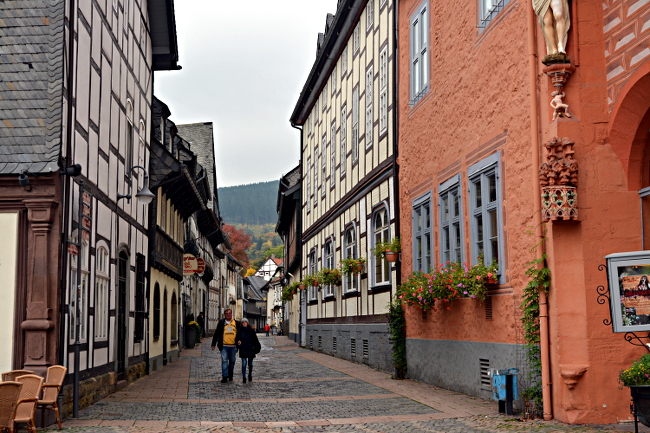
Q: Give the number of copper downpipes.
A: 1